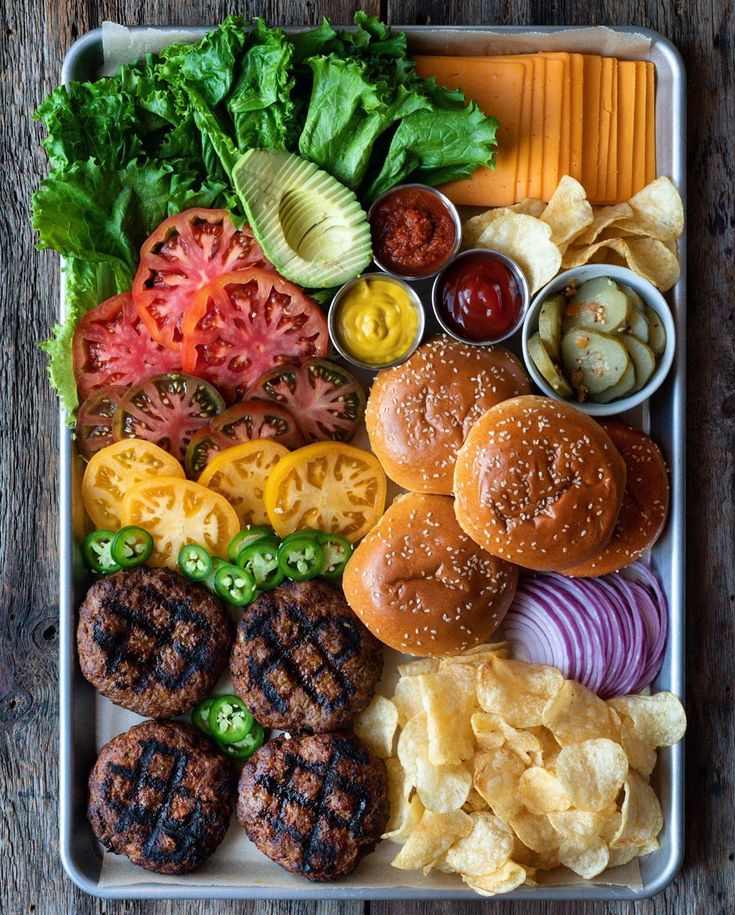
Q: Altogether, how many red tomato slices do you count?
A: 3